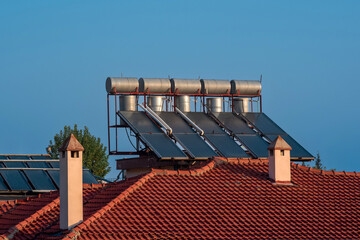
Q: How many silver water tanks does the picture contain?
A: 10